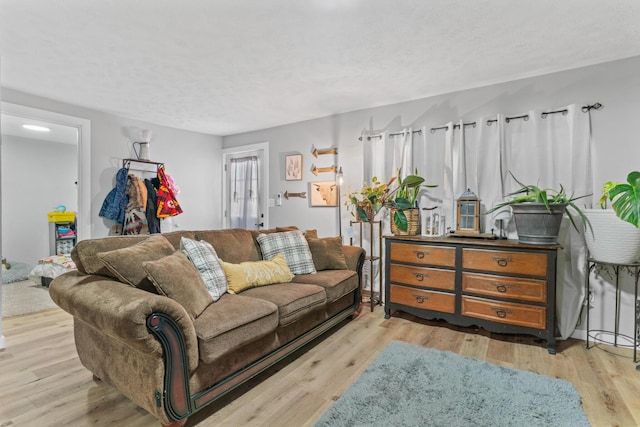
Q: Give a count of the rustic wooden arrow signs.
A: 3